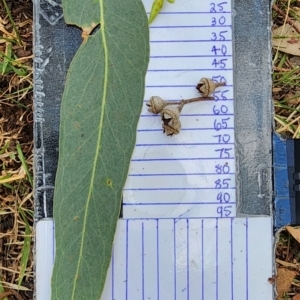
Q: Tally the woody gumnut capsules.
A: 4